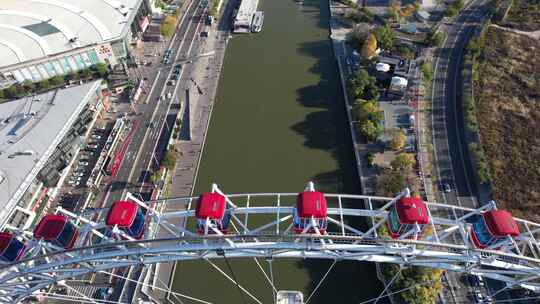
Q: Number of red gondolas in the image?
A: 7